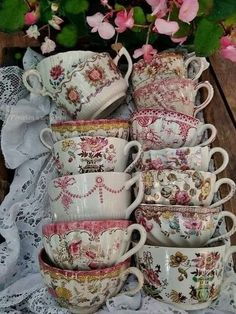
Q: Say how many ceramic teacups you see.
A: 13